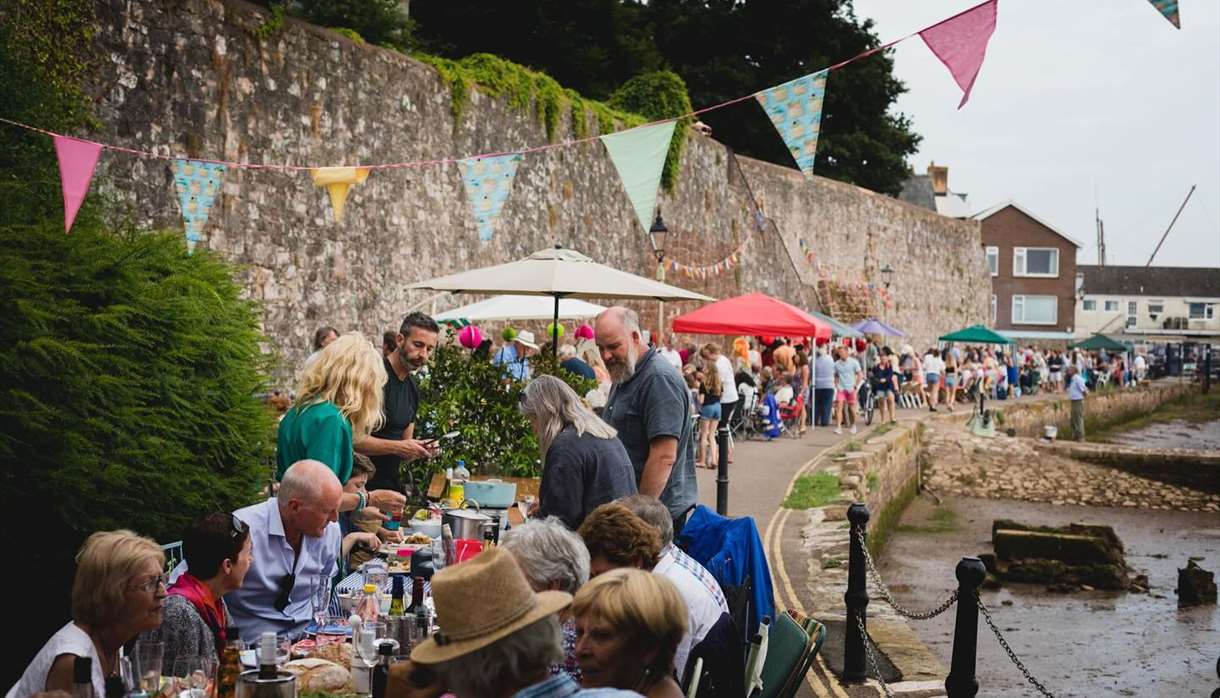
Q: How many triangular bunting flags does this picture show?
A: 8